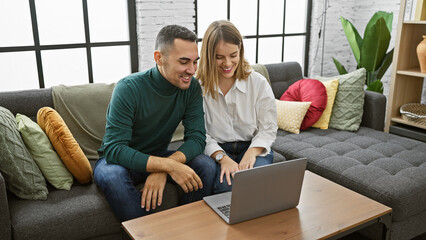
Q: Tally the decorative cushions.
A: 7